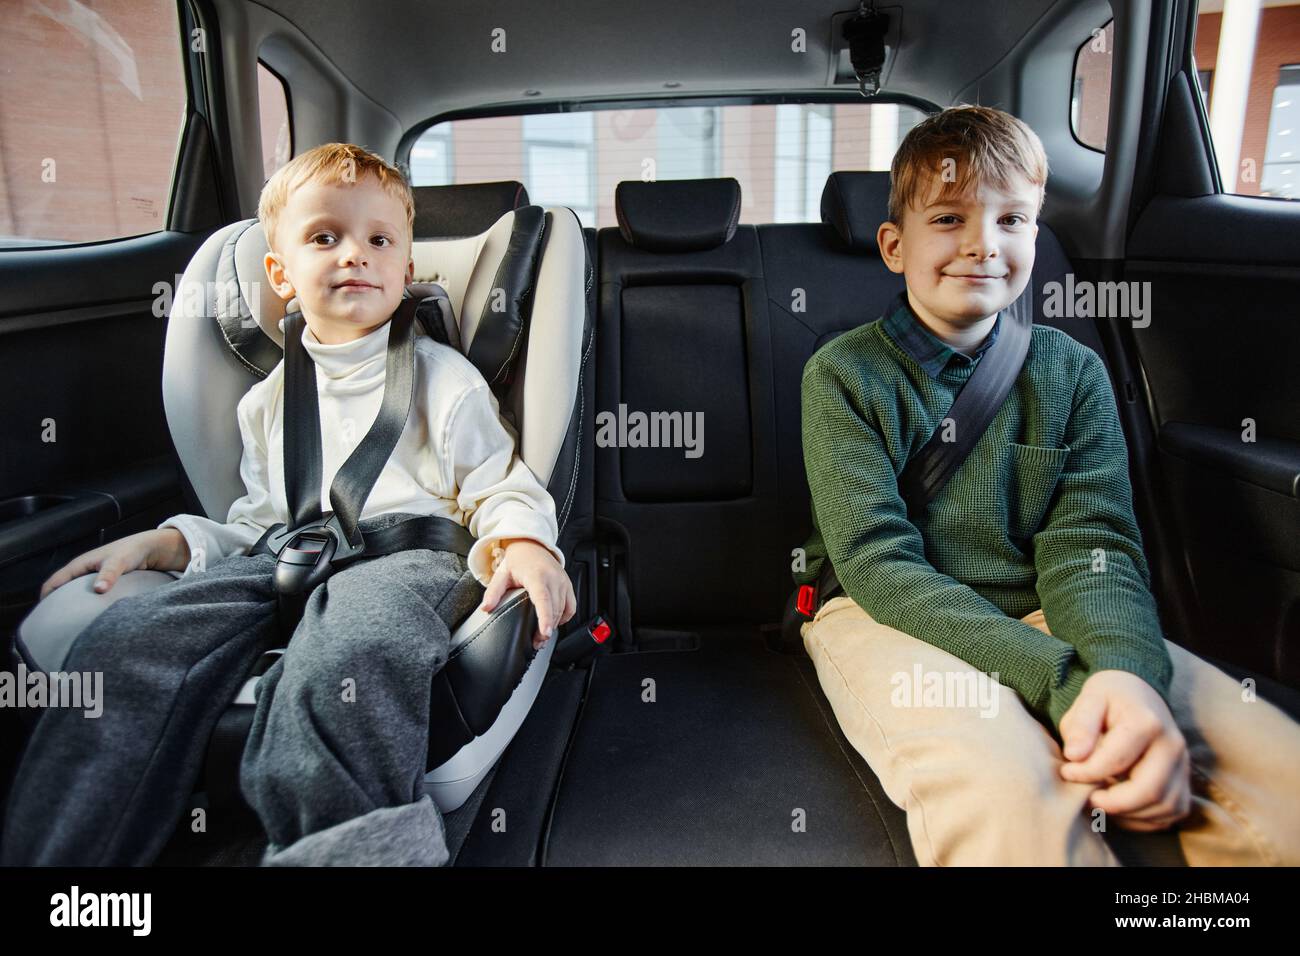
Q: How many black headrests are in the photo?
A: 3